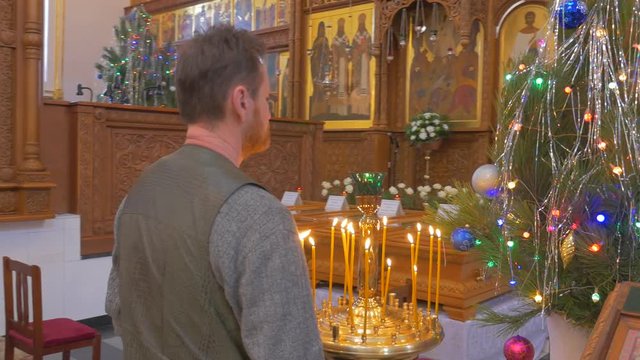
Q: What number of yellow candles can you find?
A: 14